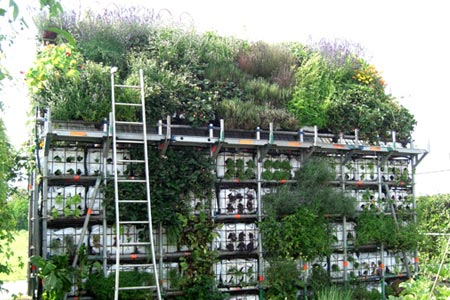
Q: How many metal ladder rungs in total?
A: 11